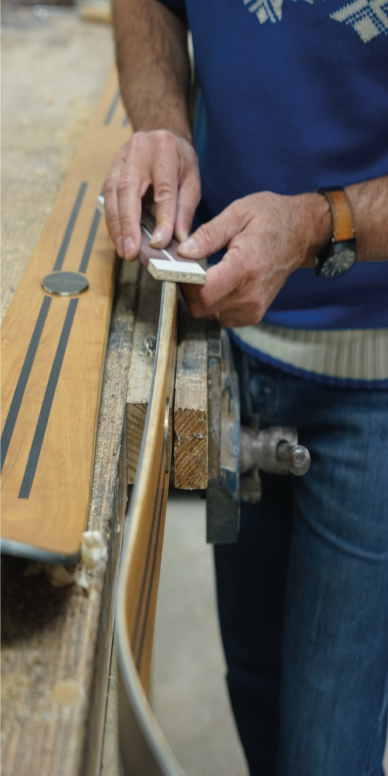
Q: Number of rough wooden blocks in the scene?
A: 2